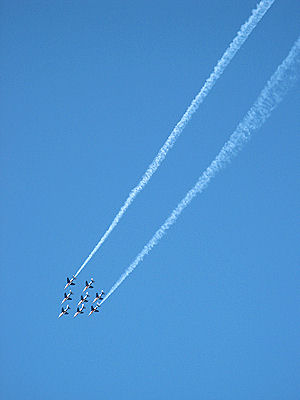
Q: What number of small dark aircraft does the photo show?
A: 8